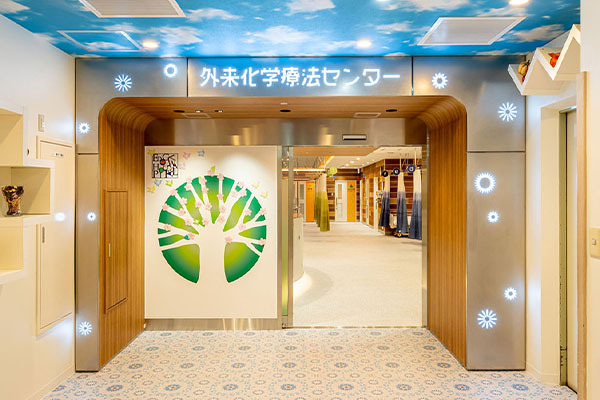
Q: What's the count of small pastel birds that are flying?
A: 9